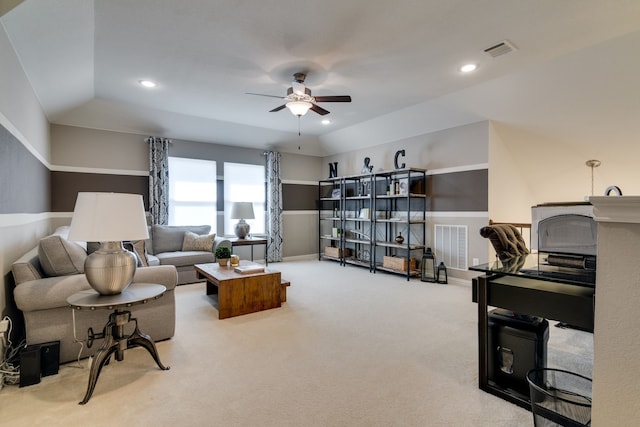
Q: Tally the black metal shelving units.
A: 3